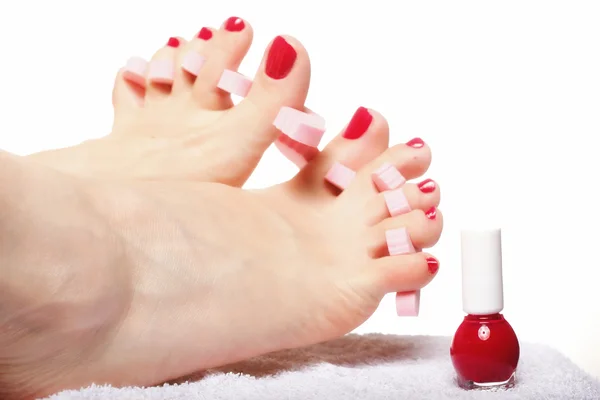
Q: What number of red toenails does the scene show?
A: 9